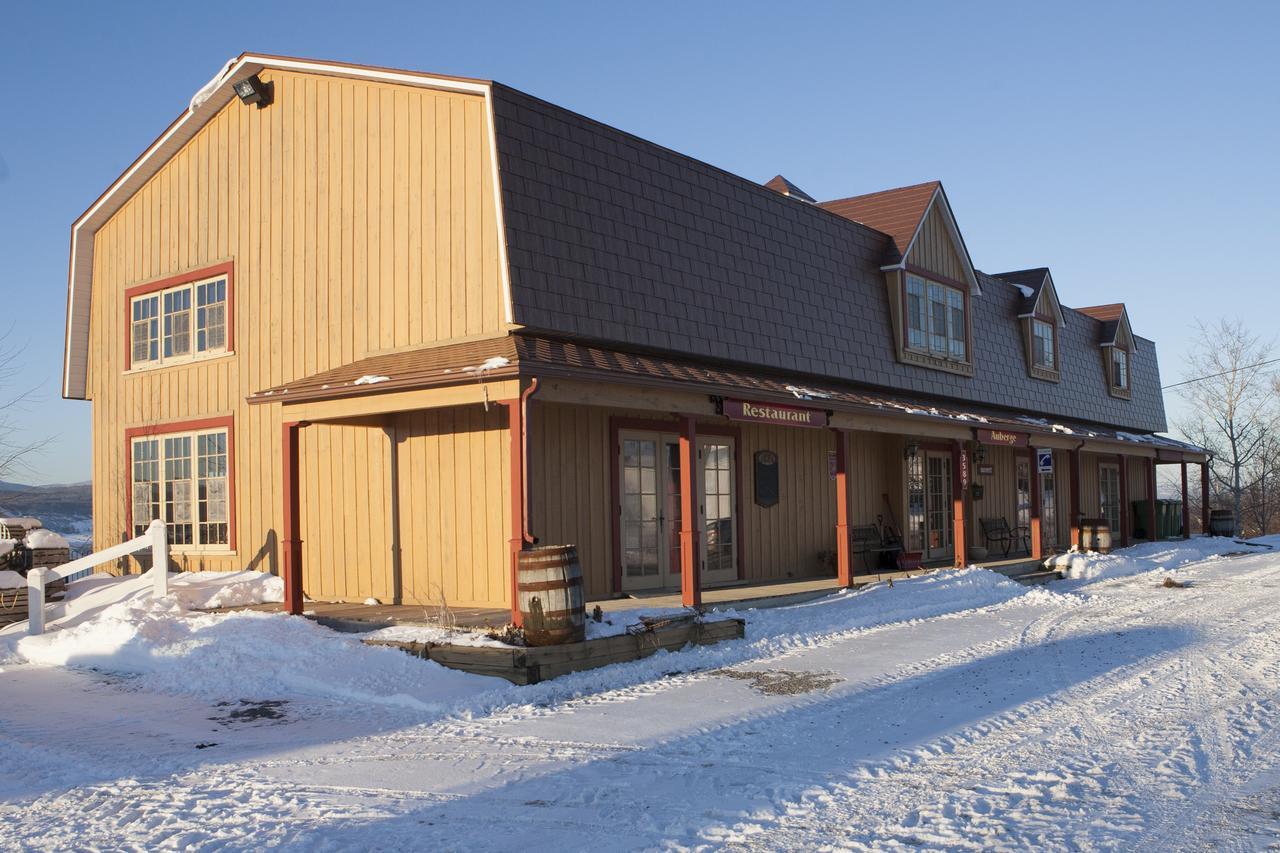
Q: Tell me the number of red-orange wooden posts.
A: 11